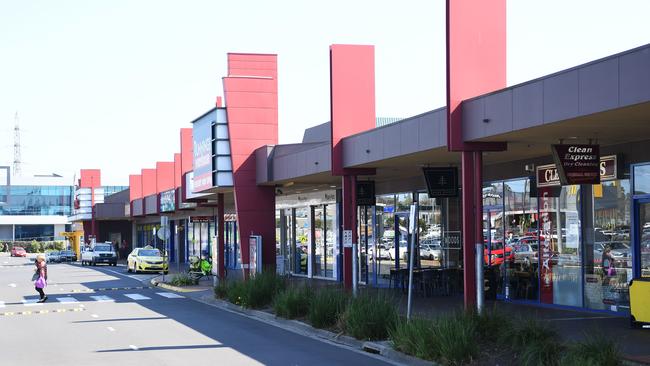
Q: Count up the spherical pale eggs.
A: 0